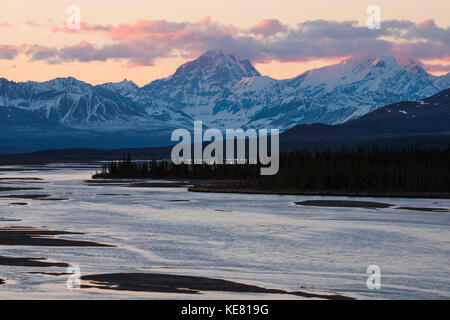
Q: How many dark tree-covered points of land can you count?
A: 1